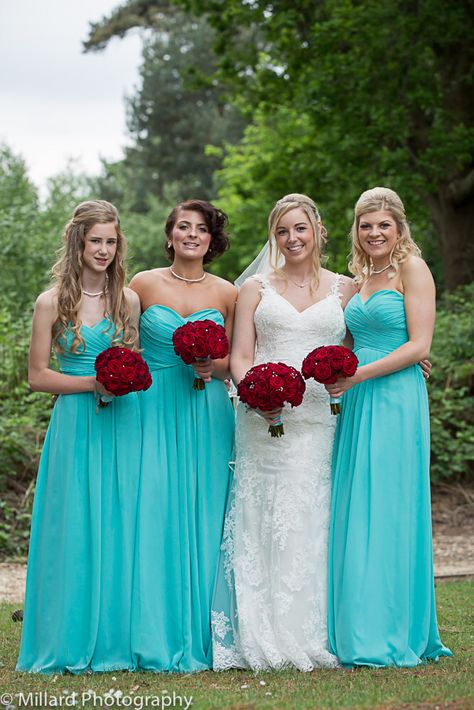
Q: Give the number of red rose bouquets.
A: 4